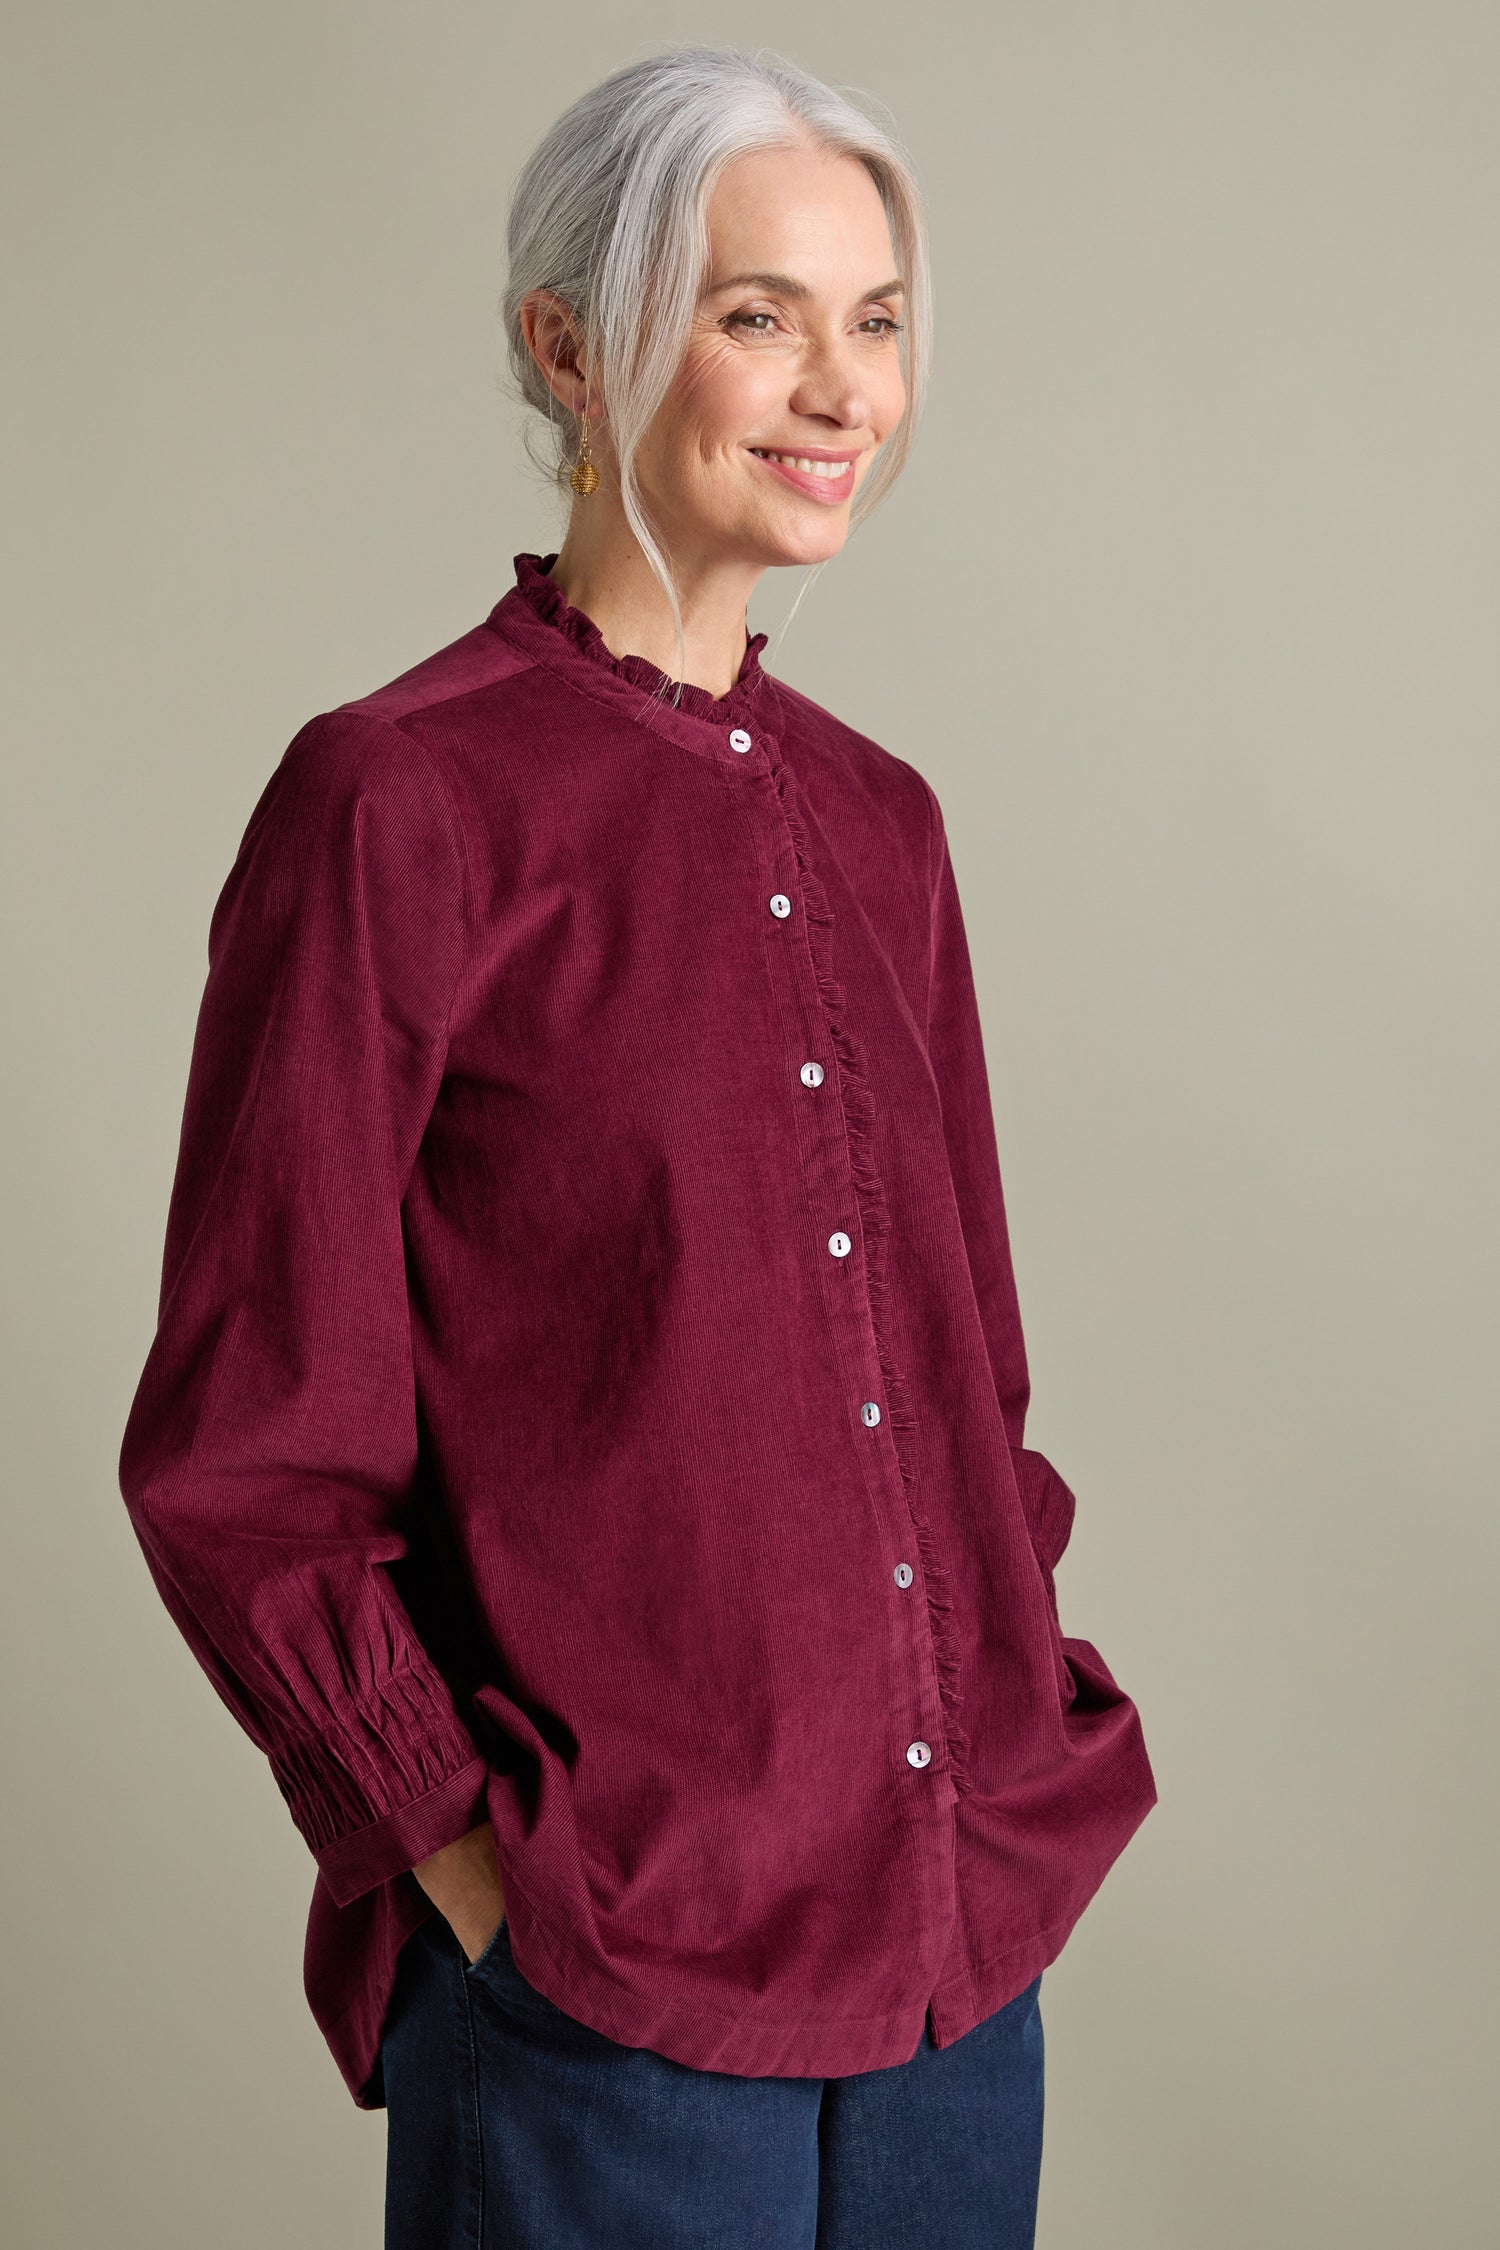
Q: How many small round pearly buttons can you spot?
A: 7